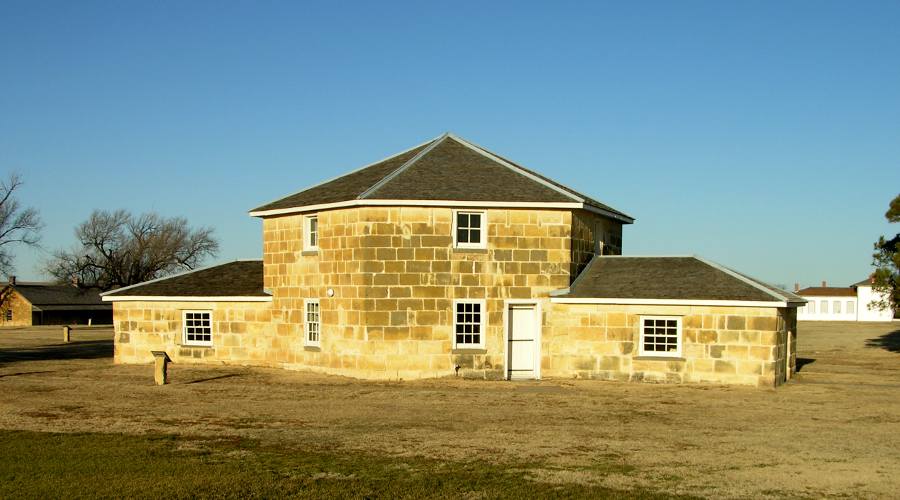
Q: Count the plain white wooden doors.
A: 1